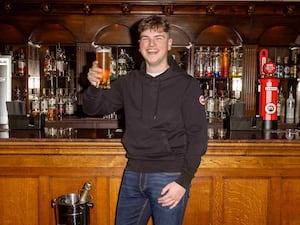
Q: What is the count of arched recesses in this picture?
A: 6